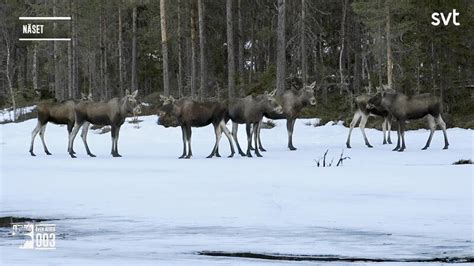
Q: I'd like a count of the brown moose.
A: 7